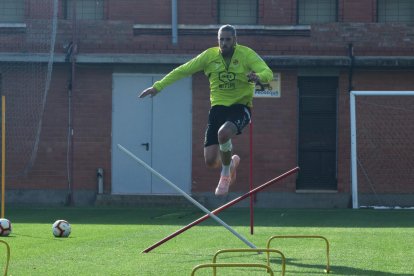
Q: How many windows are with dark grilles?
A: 5